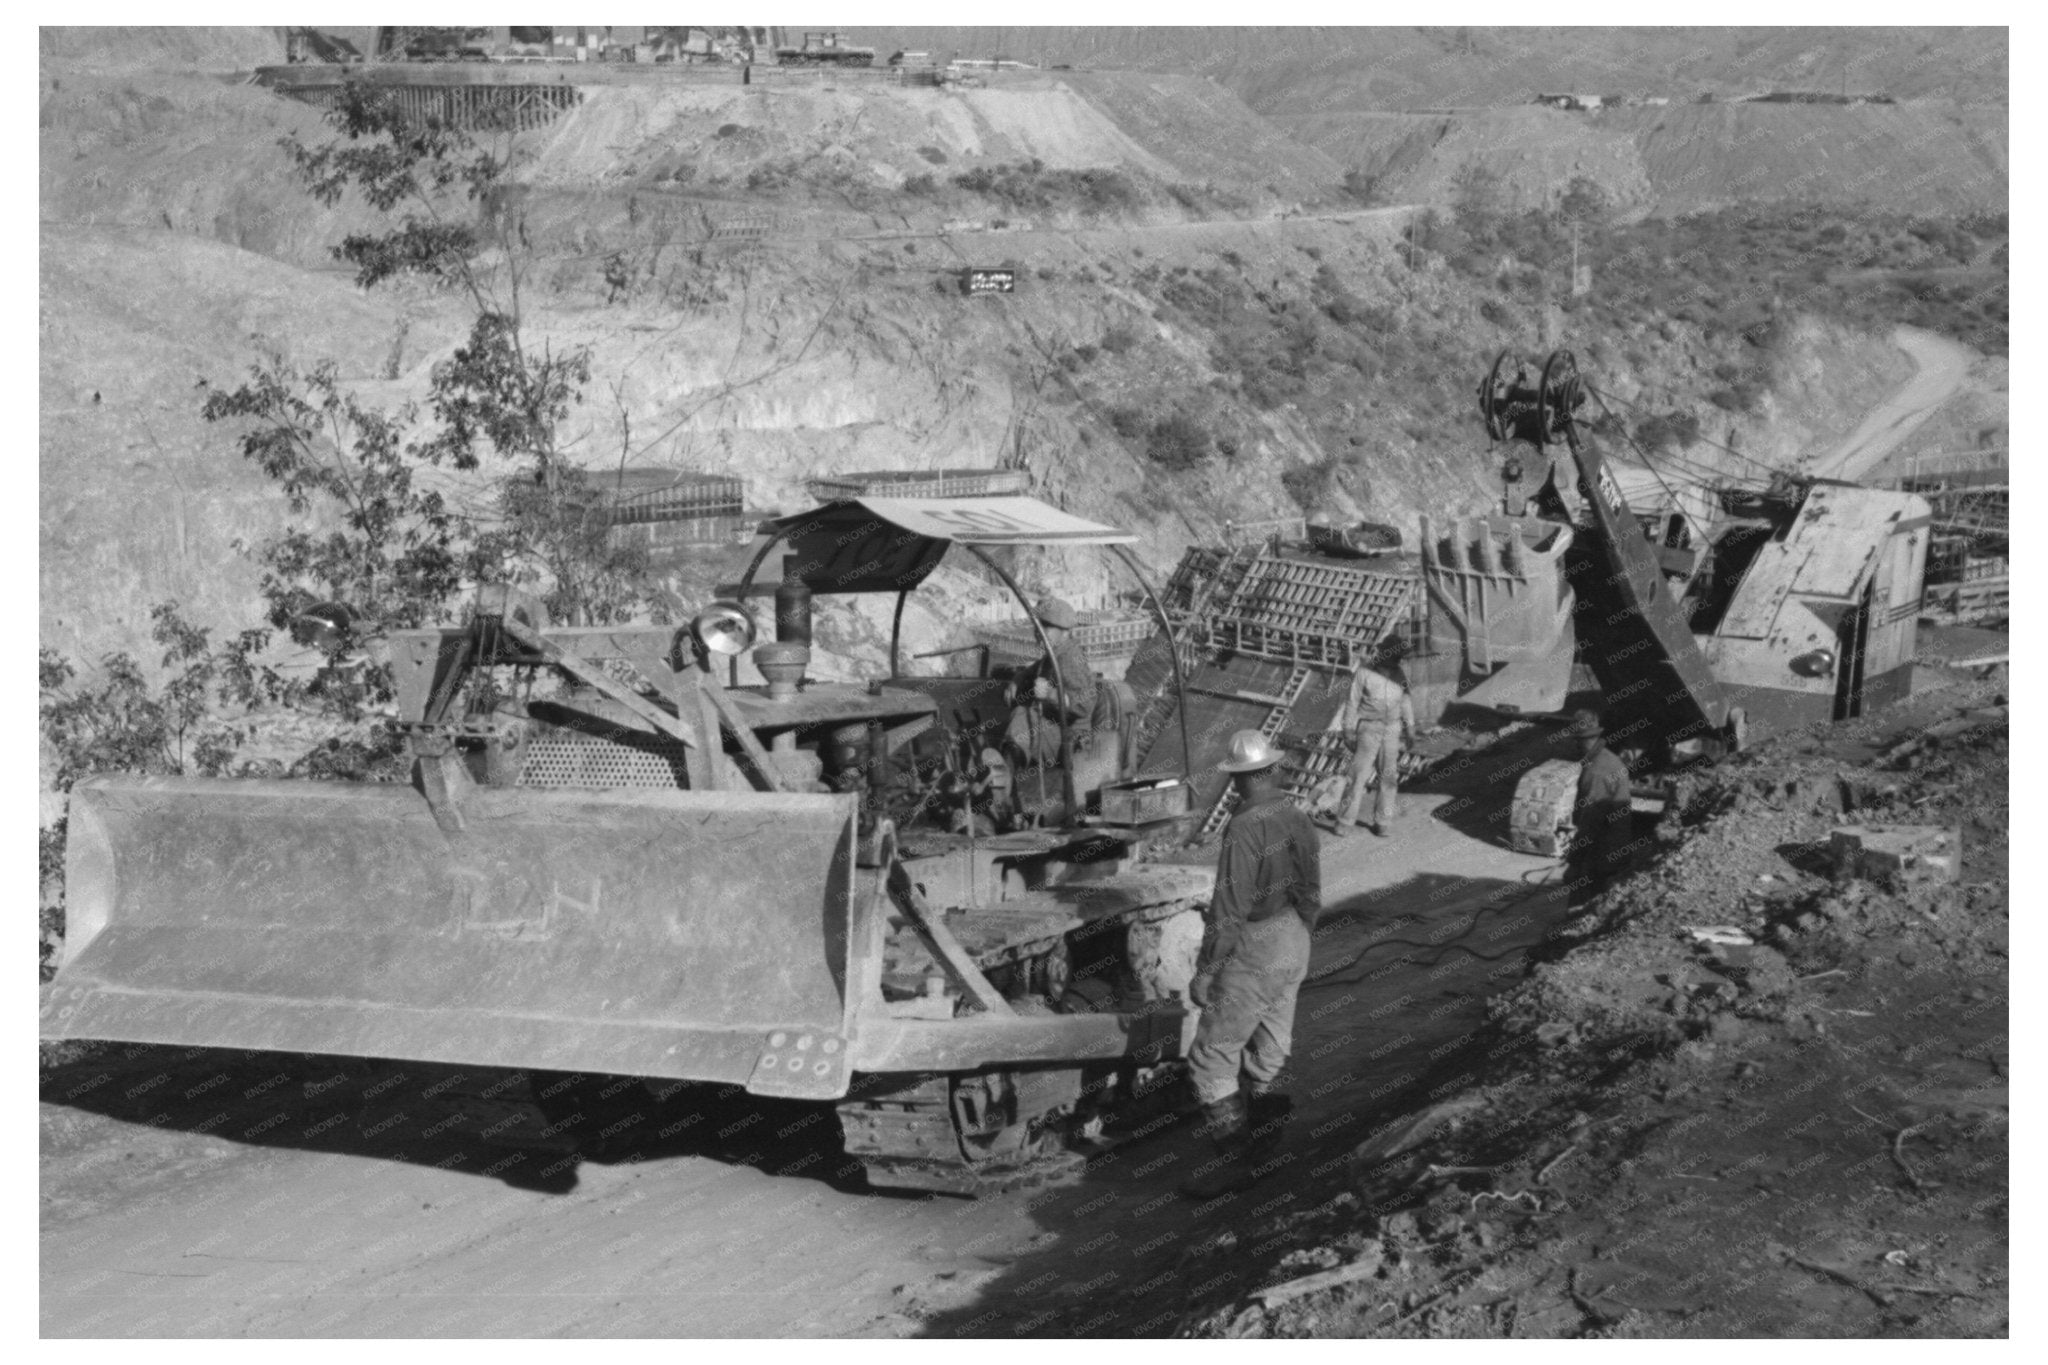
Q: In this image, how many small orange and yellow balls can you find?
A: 0